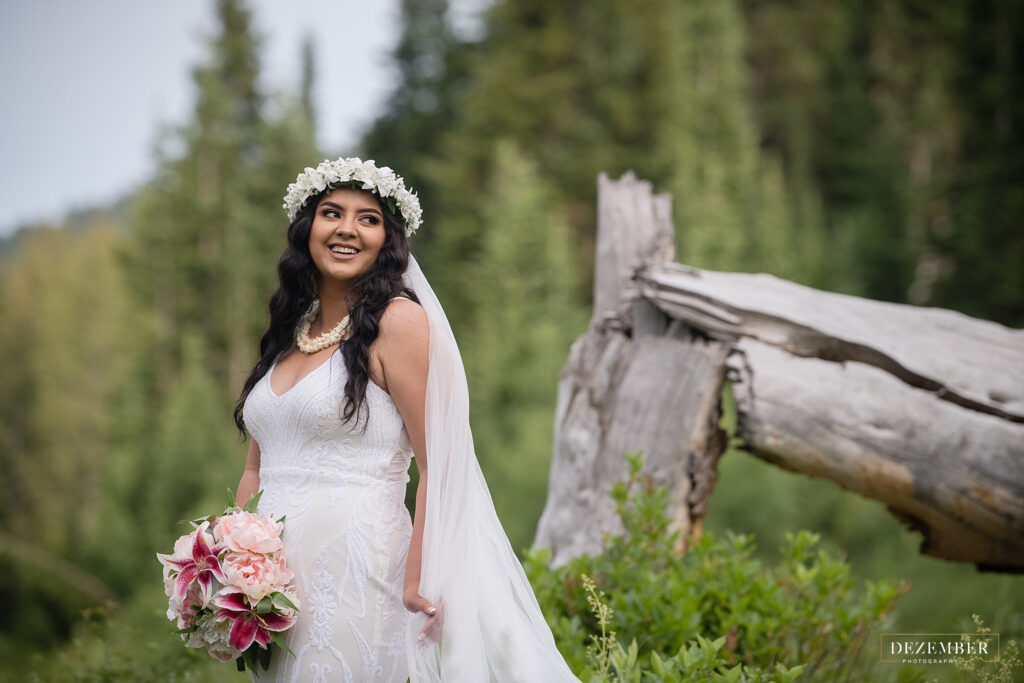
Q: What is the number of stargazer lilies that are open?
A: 2